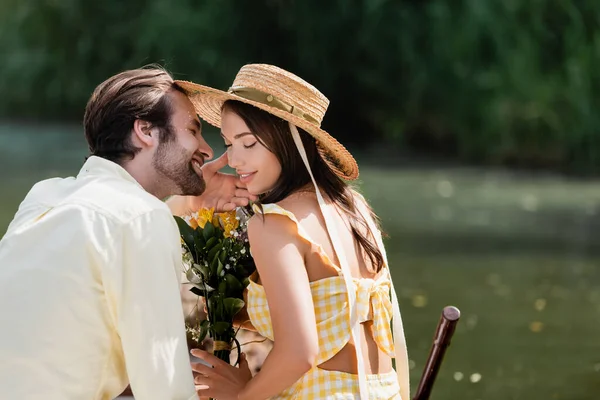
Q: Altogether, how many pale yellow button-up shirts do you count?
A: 1